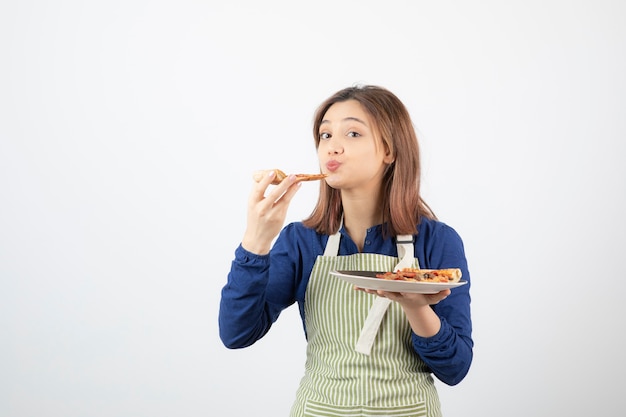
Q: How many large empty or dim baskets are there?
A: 0